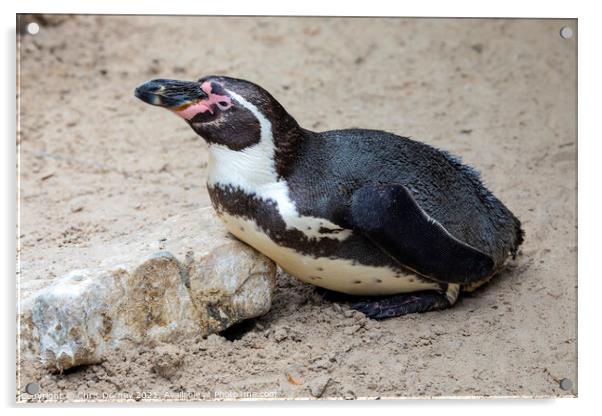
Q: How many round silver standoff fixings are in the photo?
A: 4